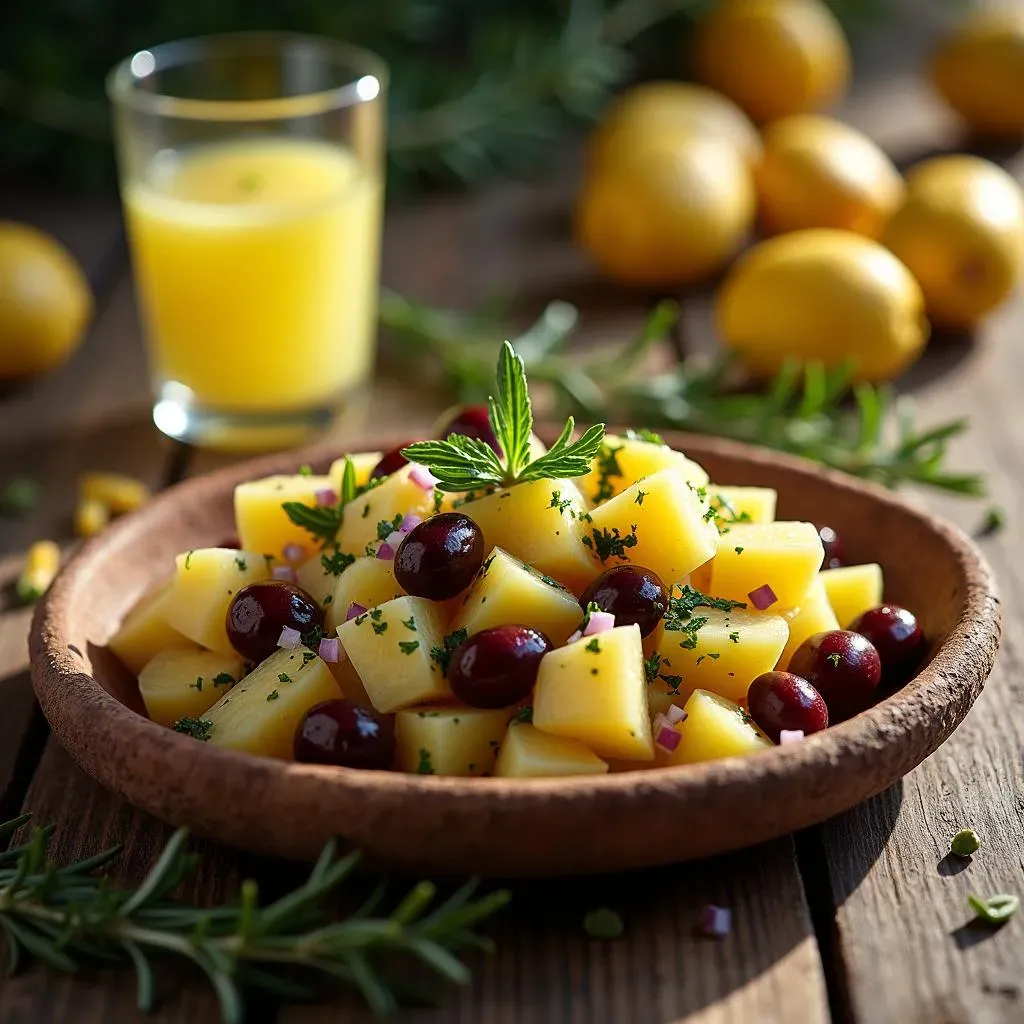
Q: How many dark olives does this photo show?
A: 11